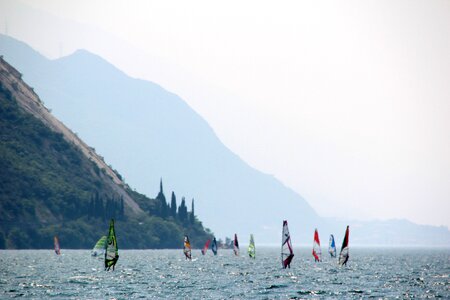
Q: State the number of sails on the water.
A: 12